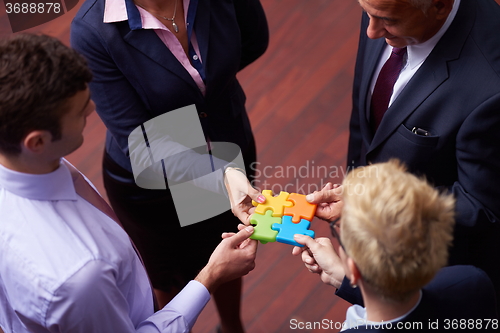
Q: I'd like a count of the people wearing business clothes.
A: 4